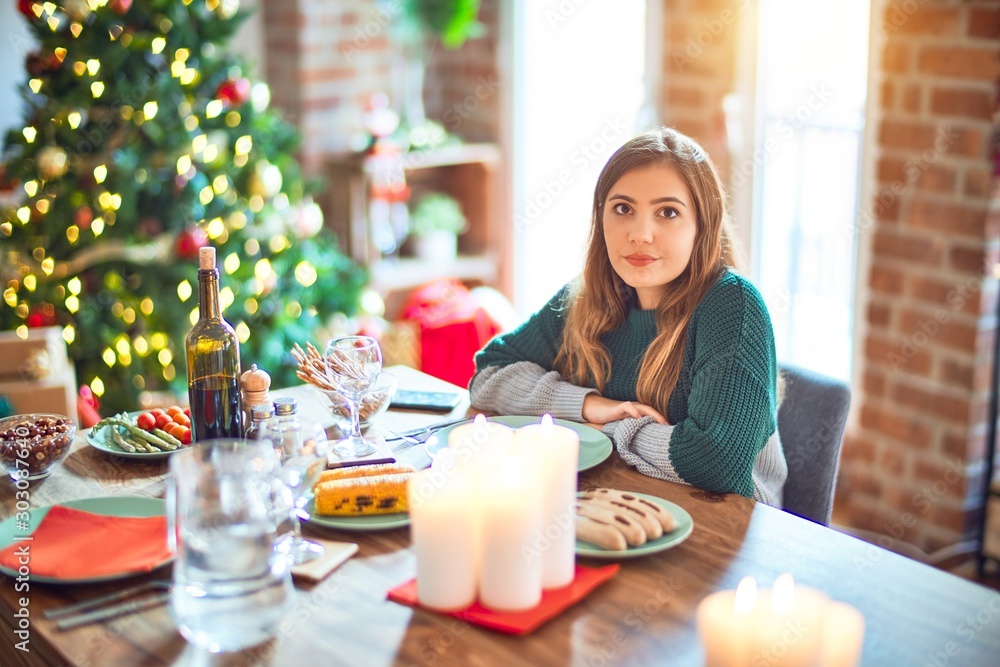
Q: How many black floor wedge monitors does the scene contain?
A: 0